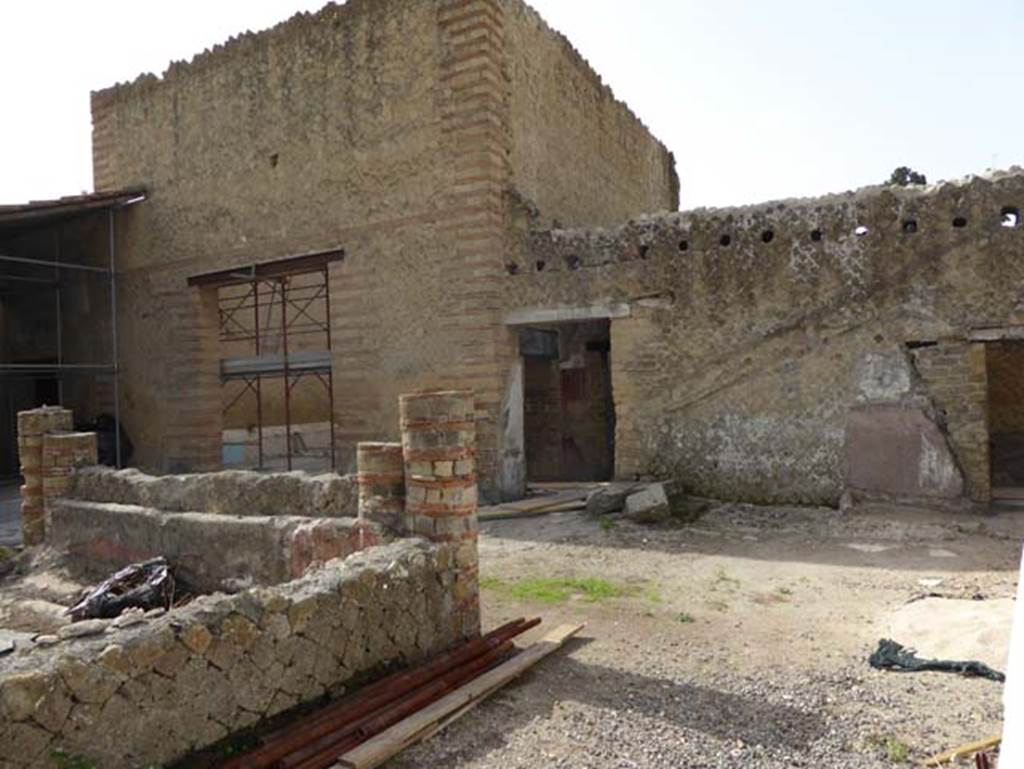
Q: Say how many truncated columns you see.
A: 4